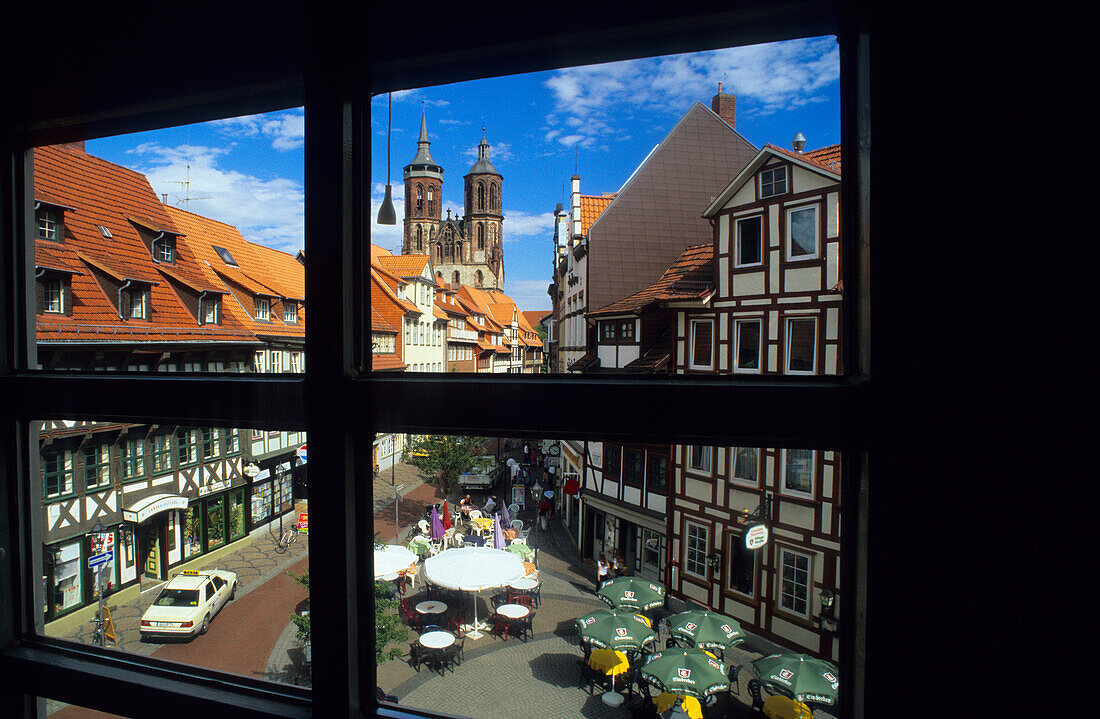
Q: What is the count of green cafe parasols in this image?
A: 5